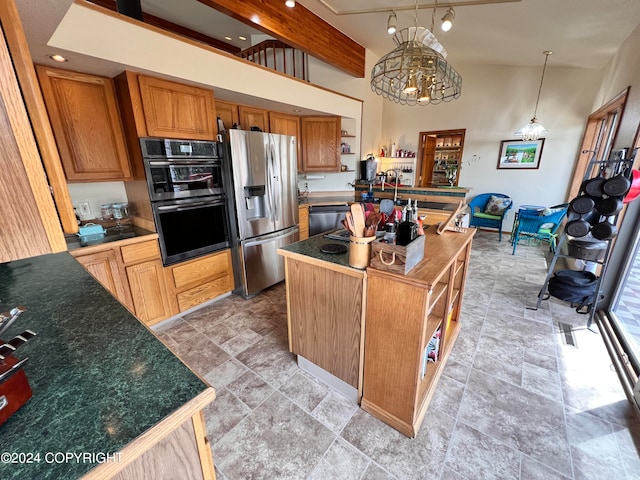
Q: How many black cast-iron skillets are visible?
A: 6